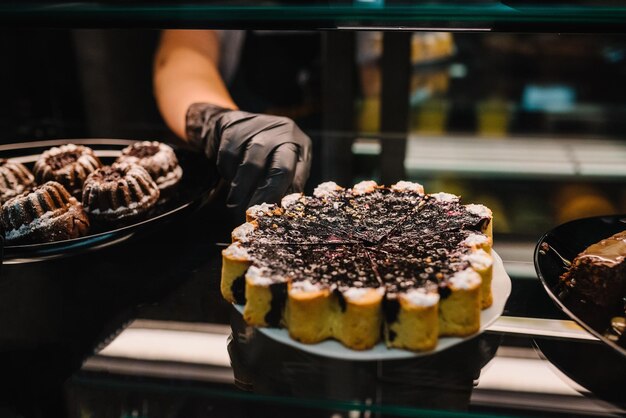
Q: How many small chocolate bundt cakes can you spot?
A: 5